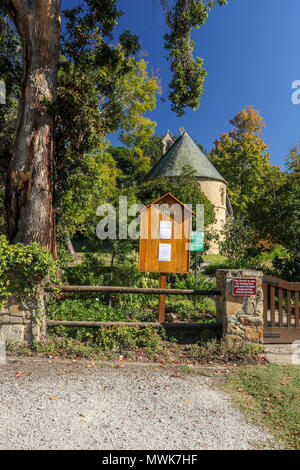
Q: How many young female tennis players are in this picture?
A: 0